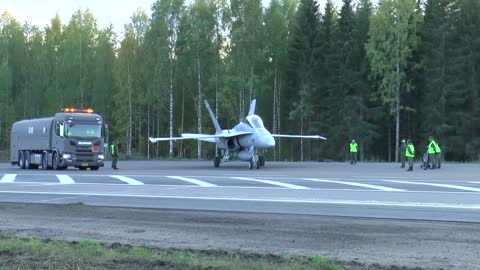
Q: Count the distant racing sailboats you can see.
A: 0